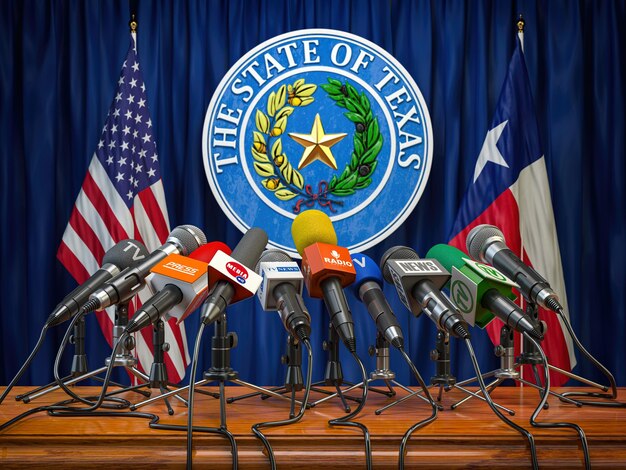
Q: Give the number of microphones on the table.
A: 10